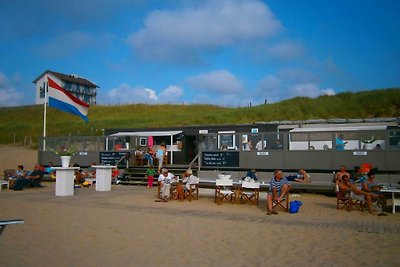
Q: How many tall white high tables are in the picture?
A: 2